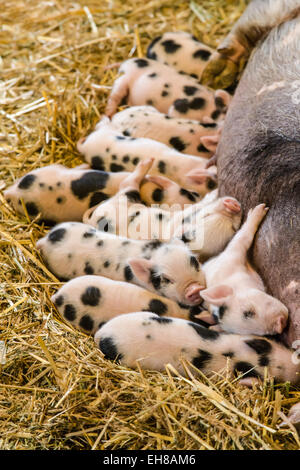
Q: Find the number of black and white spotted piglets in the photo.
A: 10